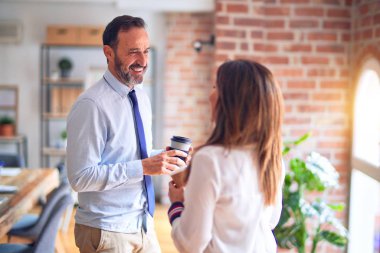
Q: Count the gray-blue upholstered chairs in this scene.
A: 2